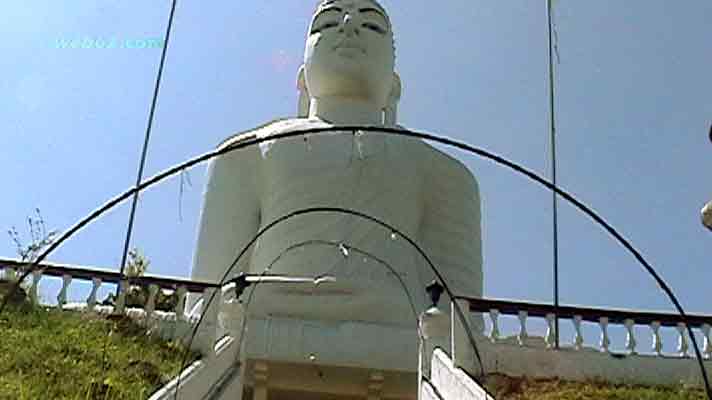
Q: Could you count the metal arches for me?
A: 3